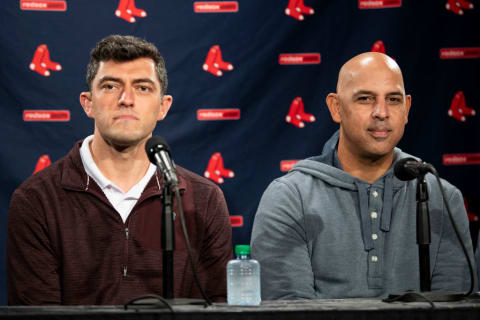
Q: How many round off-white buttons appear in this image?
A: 4